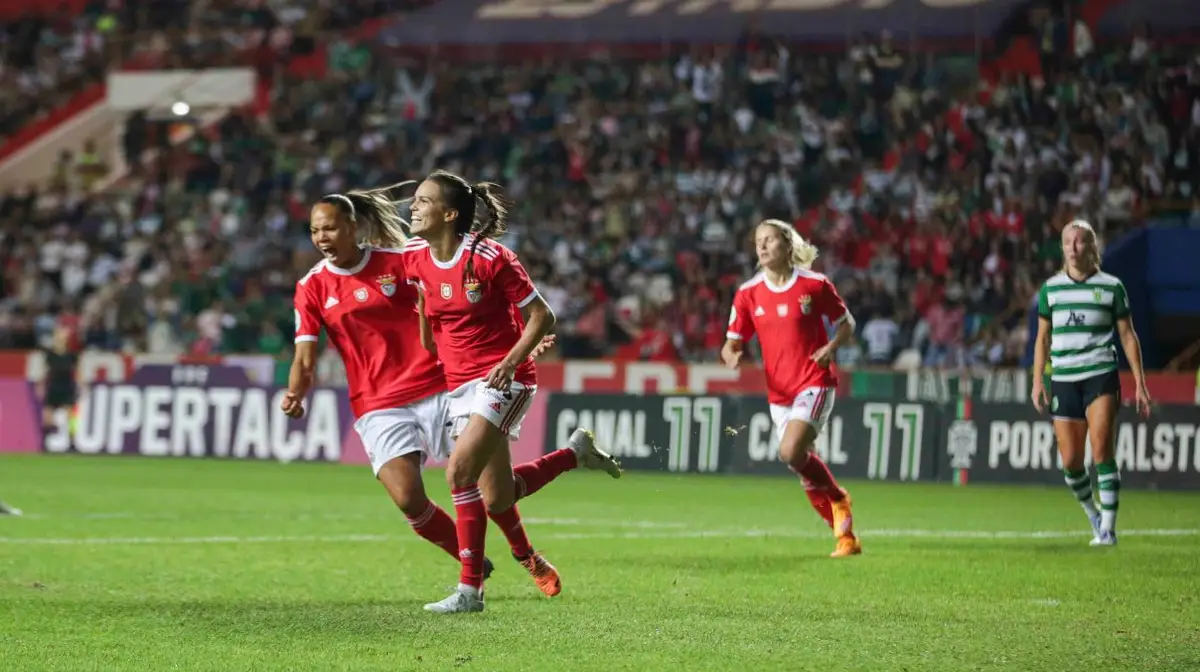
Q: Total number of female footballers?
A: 4